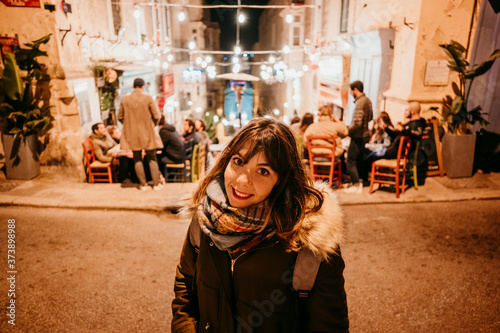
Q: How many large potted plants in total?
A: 2